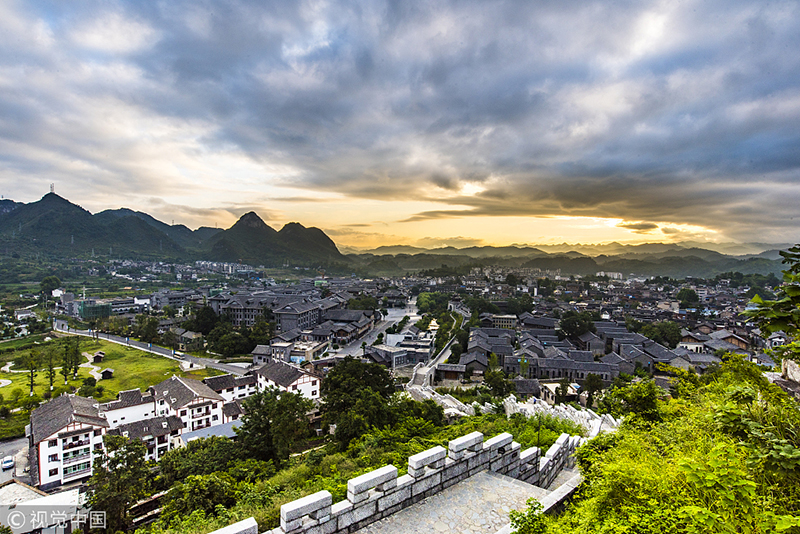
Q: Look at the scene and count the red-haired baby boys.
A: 0